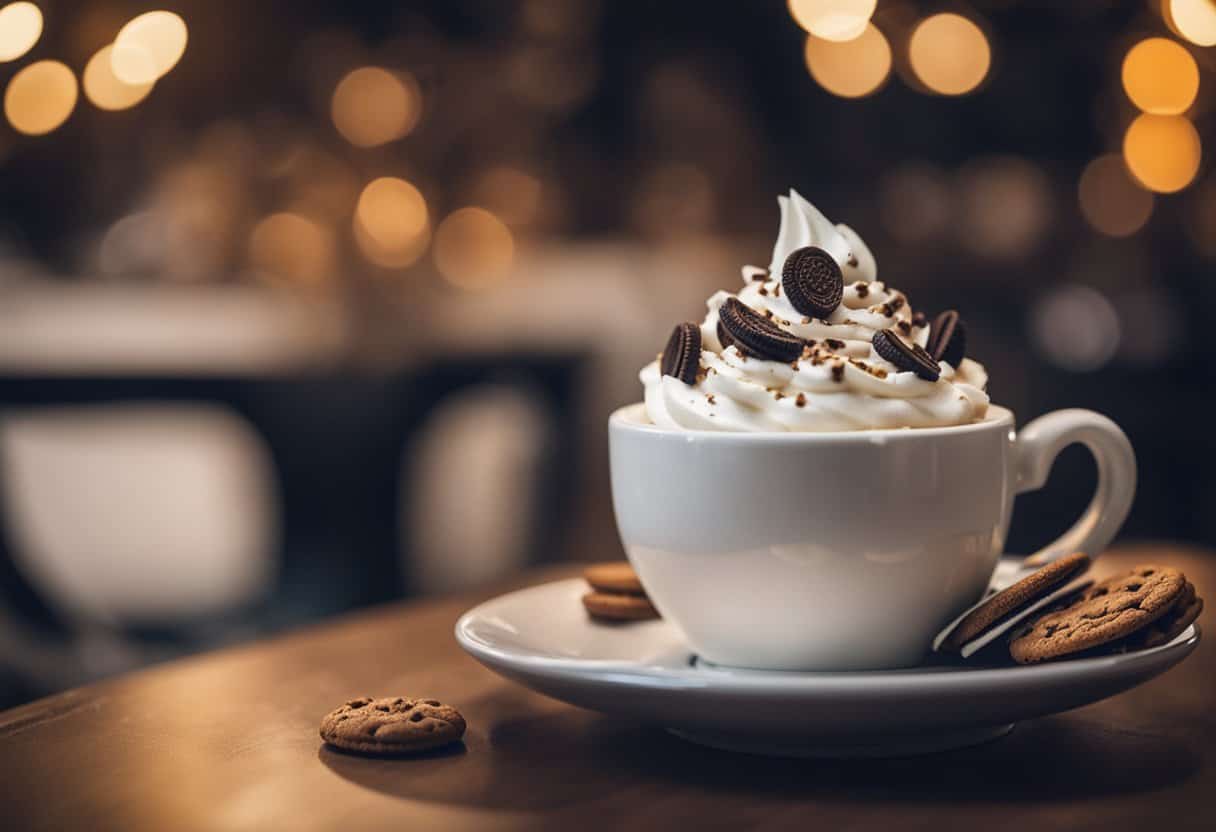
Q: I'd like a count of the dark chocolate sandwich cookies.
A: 5